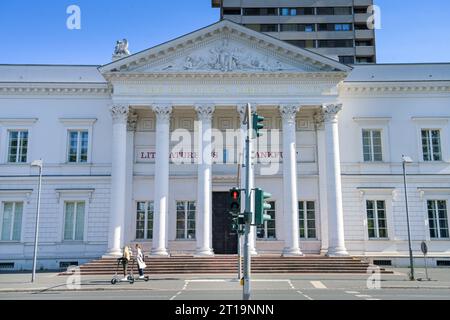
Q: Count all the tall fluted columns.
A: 6